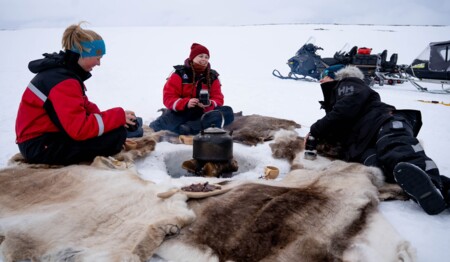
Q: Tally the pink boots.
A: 0